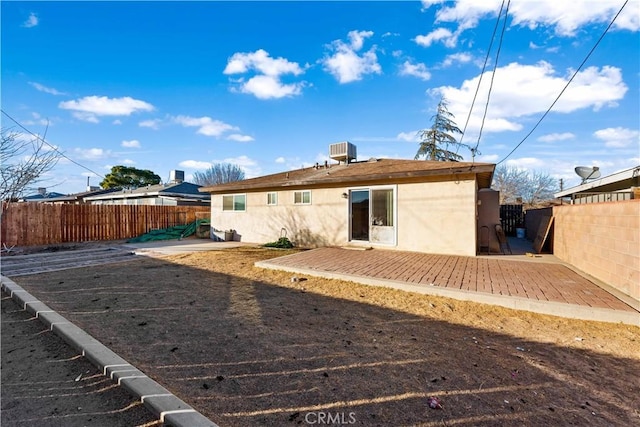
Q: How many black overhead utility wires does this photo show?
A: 4